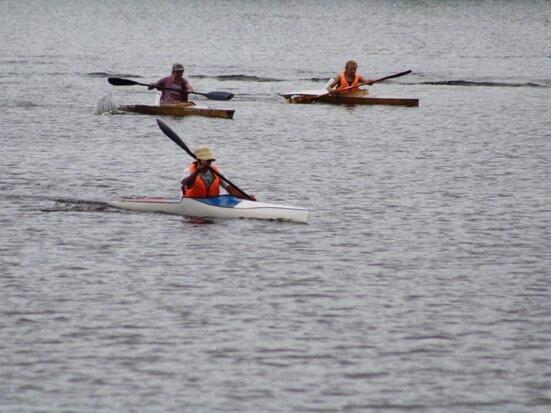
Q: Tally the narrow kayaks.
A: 3